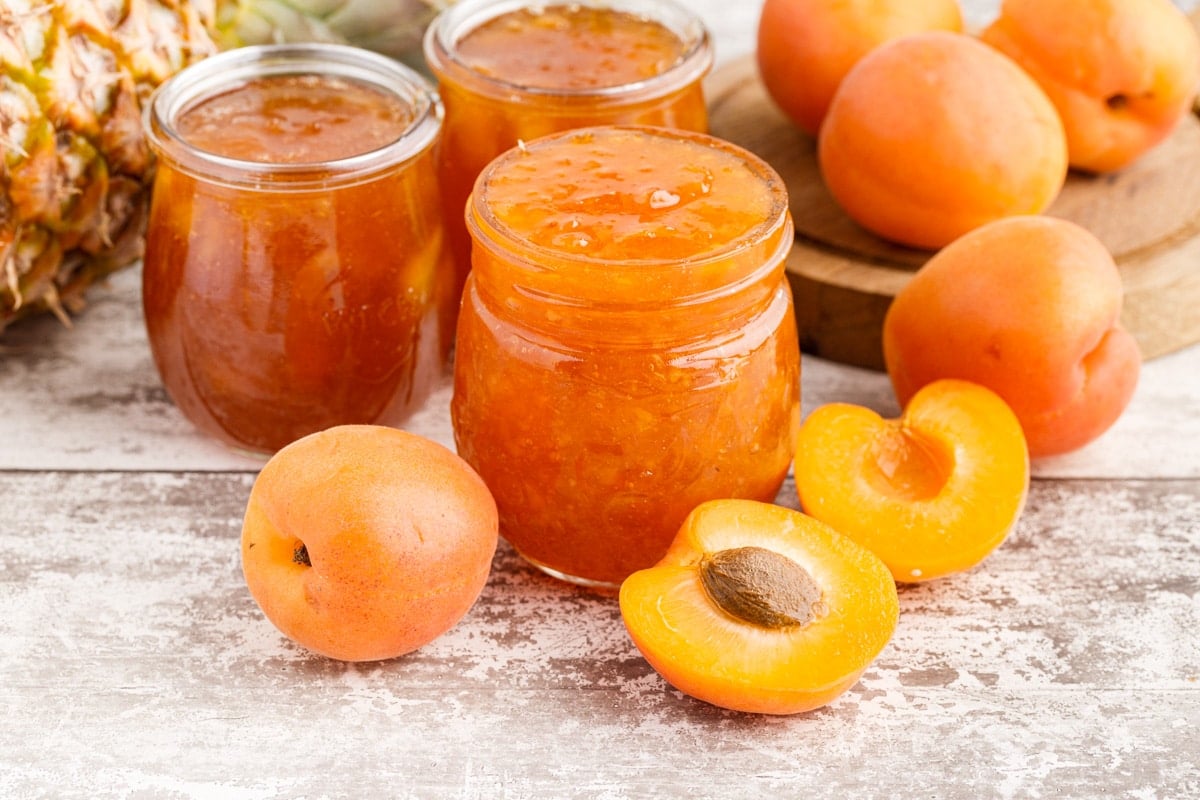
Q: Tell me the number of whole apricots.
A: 5